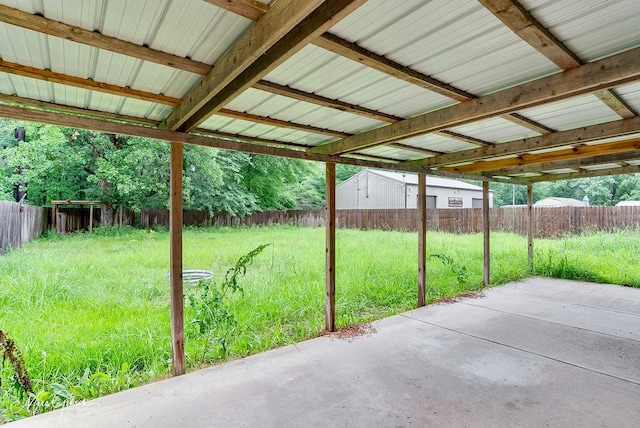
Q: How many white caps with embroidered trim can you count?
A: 0